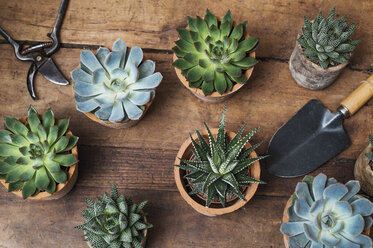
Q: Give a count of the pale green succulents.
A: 2